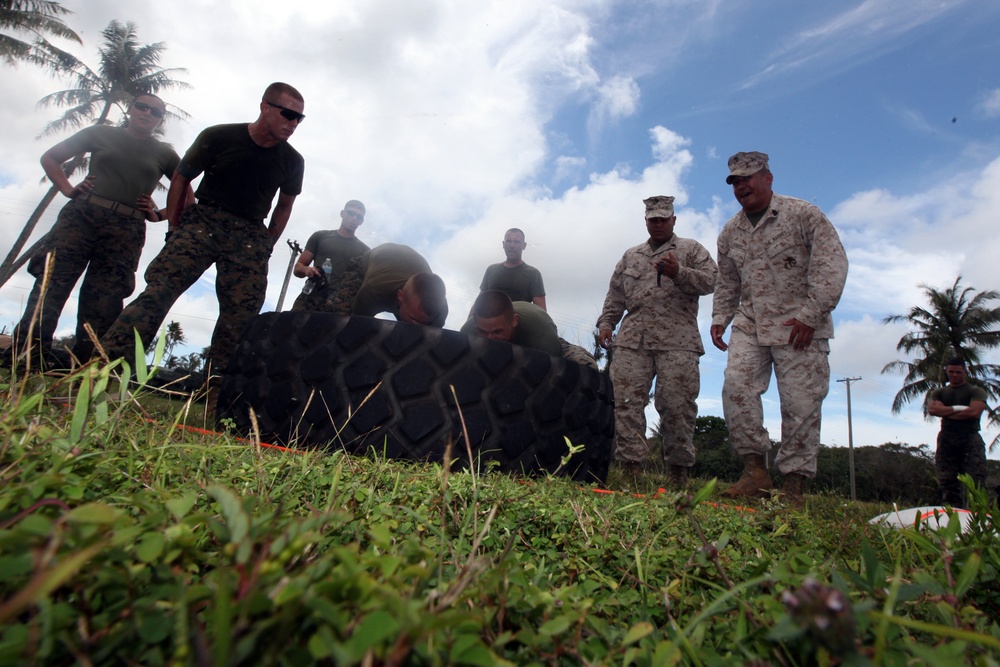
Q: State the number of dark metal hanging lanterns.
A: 0